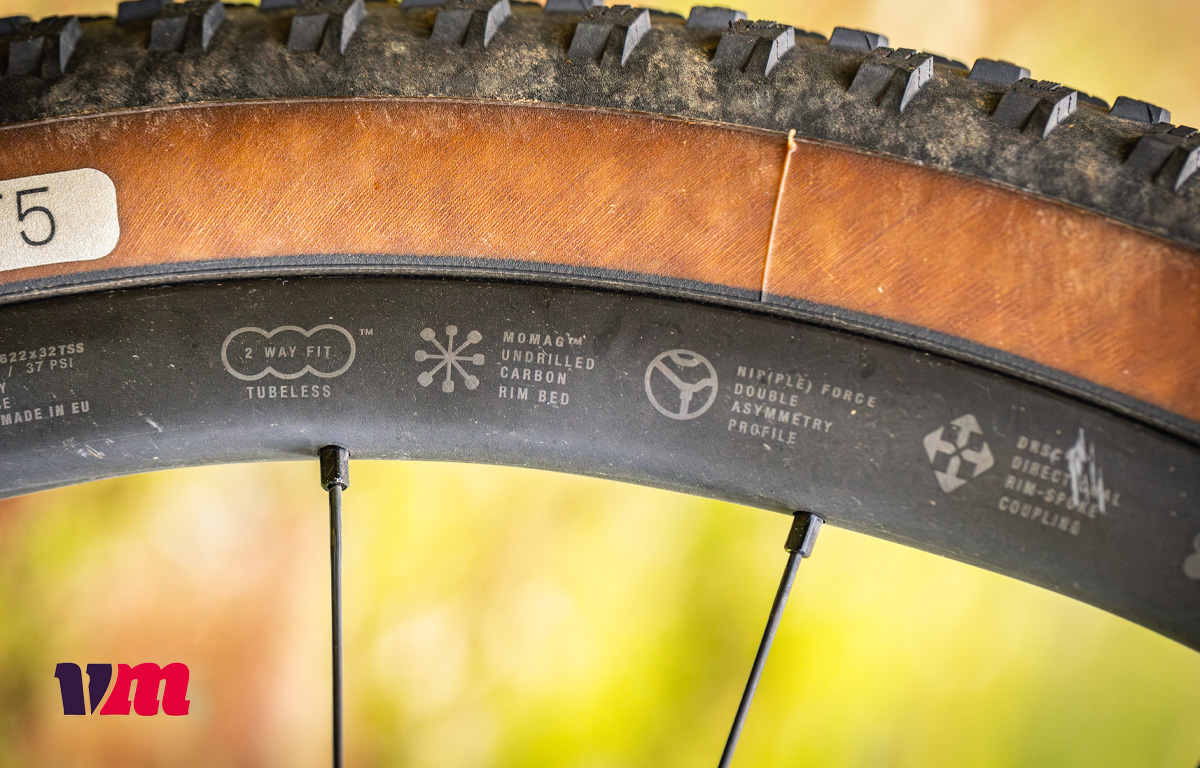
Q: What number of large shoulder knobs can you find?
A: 9